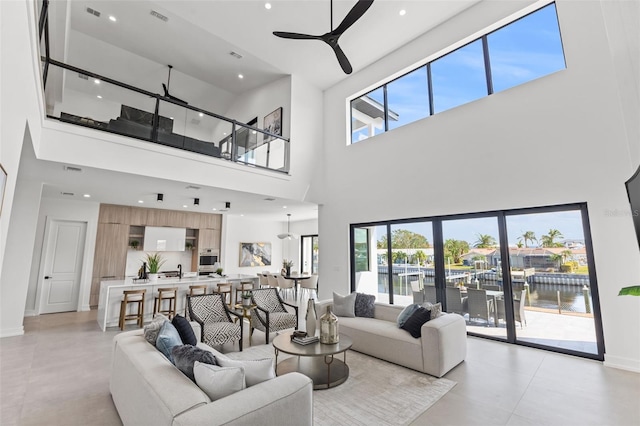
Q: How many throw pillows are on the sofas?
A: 11